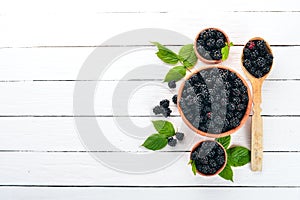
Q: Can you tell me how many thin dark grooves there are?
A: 6